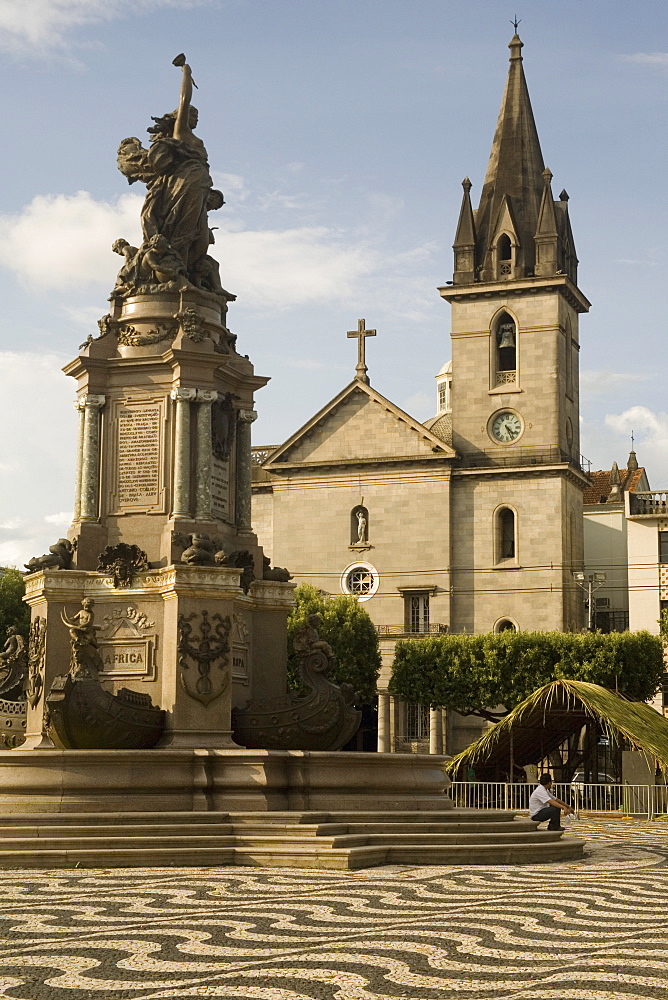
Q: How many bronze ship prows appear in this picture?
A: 3